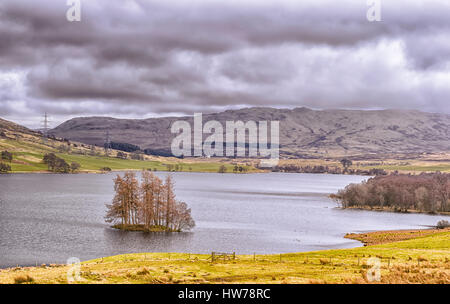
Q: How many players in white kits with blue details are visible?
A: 0